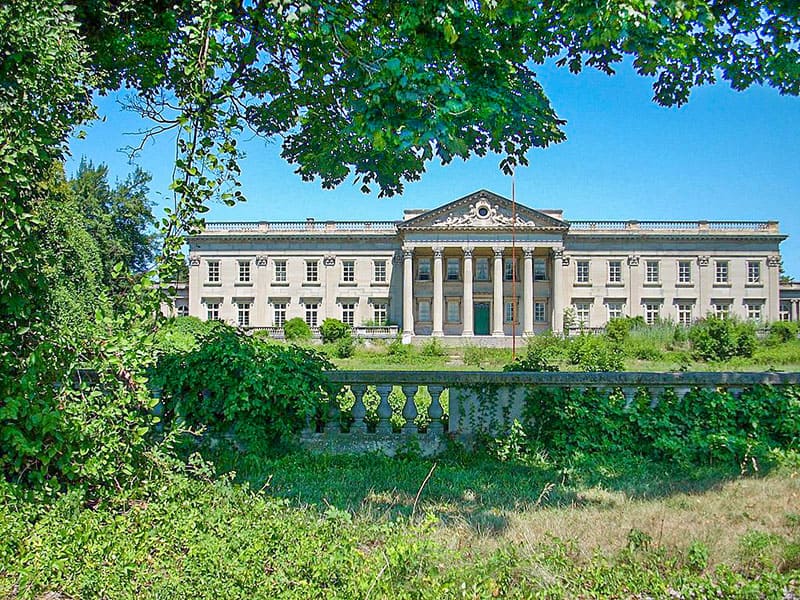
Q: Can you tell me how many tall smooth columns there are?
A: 6